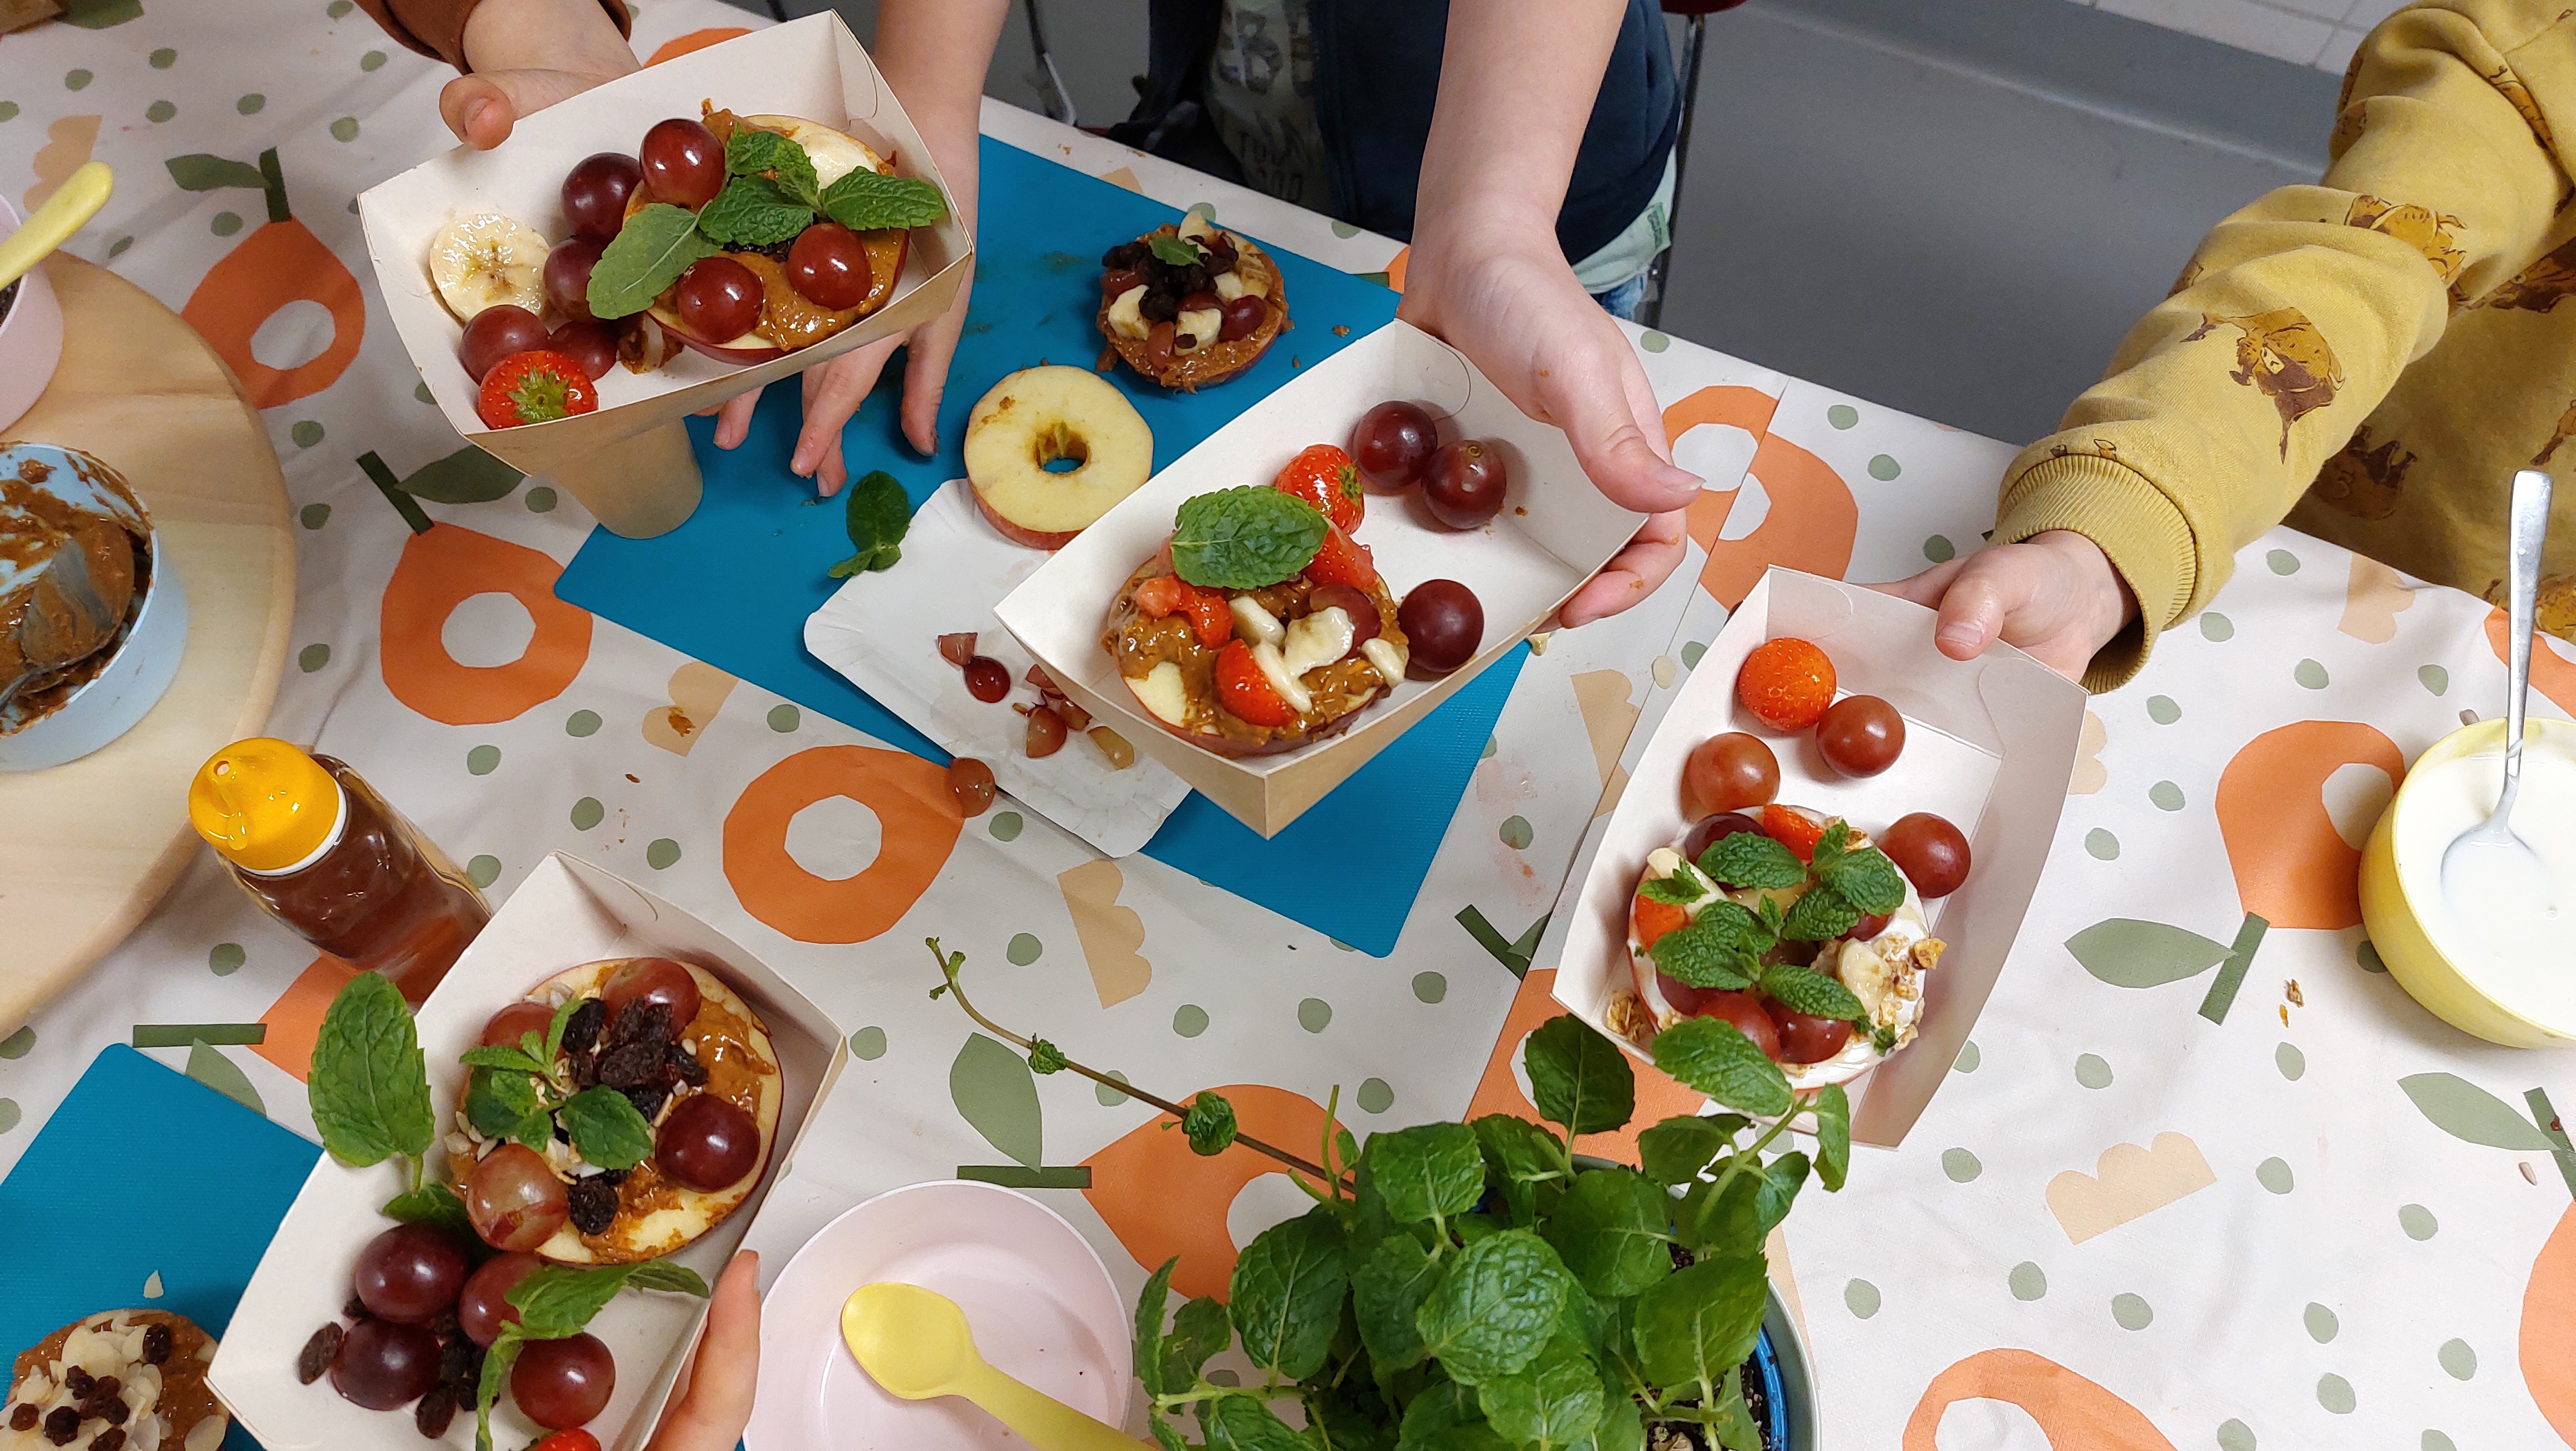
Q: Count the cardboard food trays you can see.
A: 4